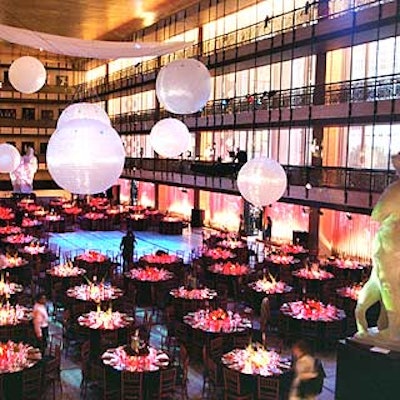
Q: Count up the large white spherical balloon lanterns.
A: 7